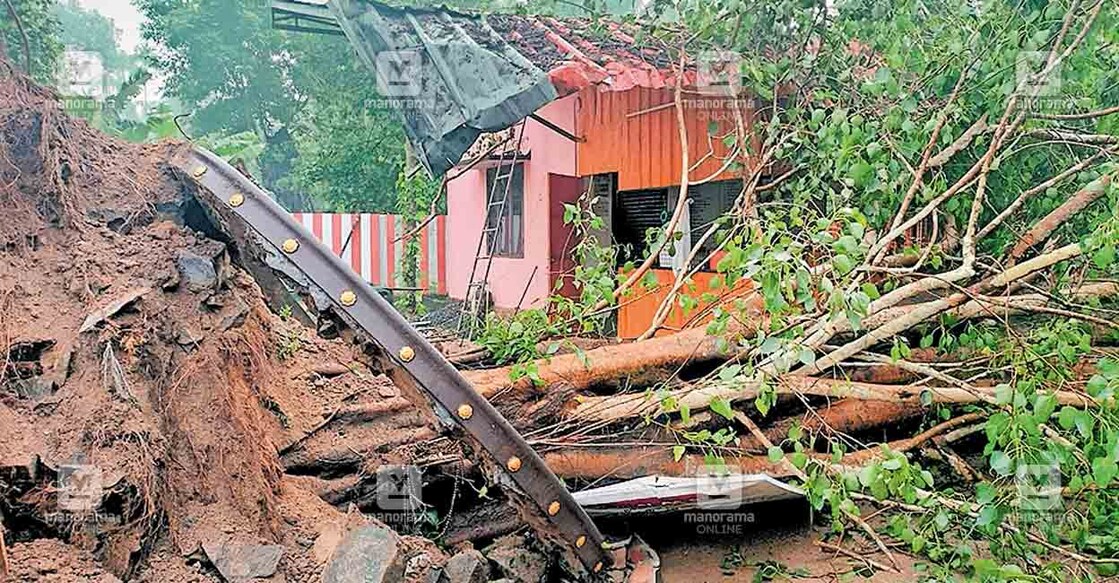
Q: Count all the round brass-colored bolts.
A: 10